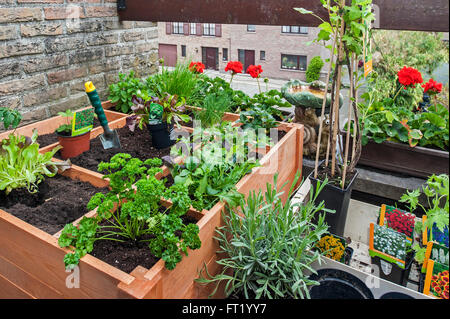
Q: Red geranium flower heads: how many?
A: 5